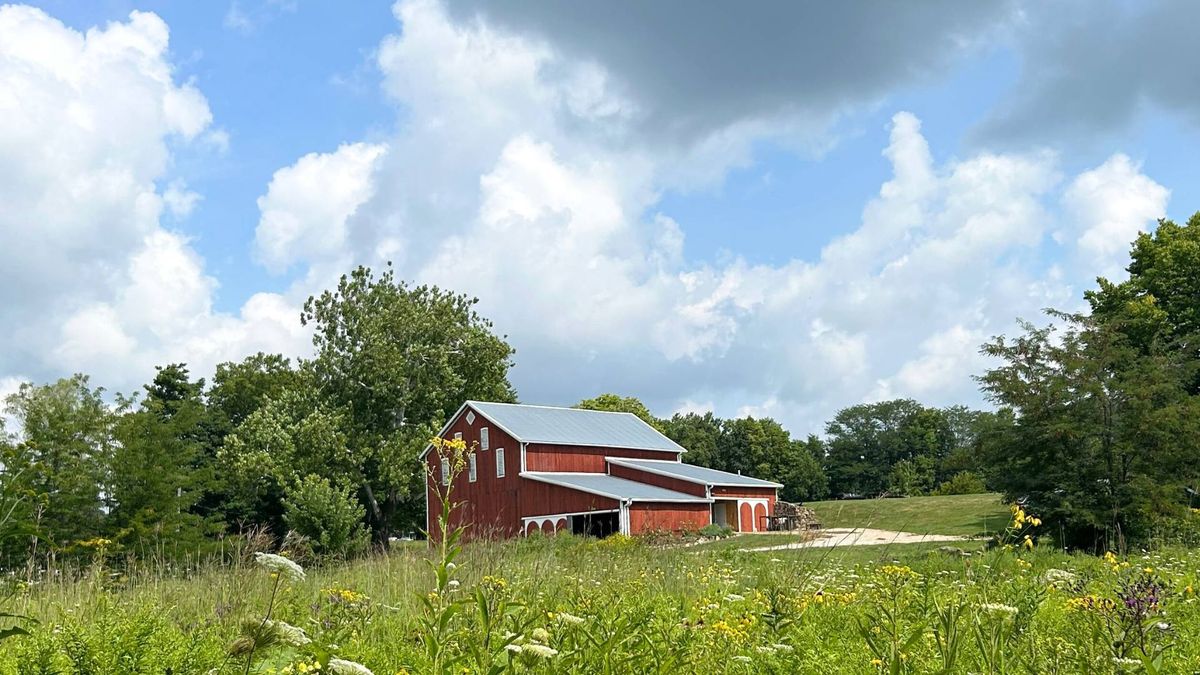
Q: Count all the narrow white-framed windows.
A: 5